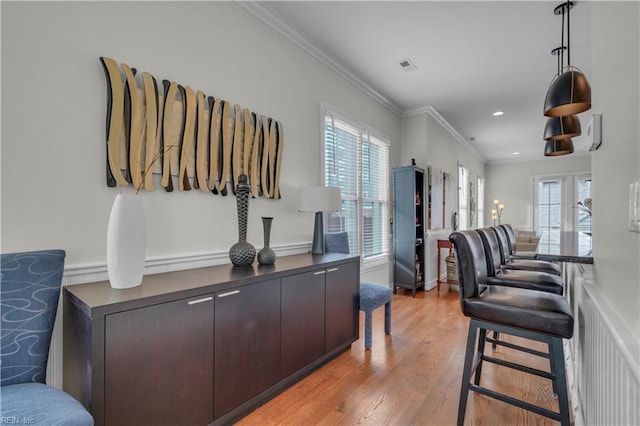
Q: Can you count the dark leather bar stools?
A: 4